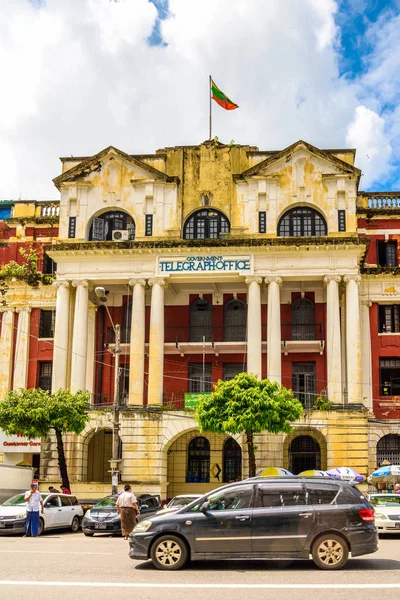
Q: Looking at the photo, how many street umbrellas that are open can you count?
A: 4